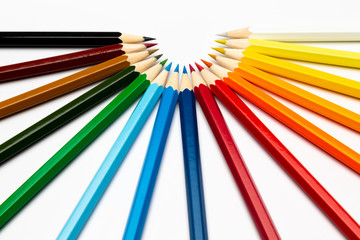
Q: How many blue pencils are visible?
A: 3